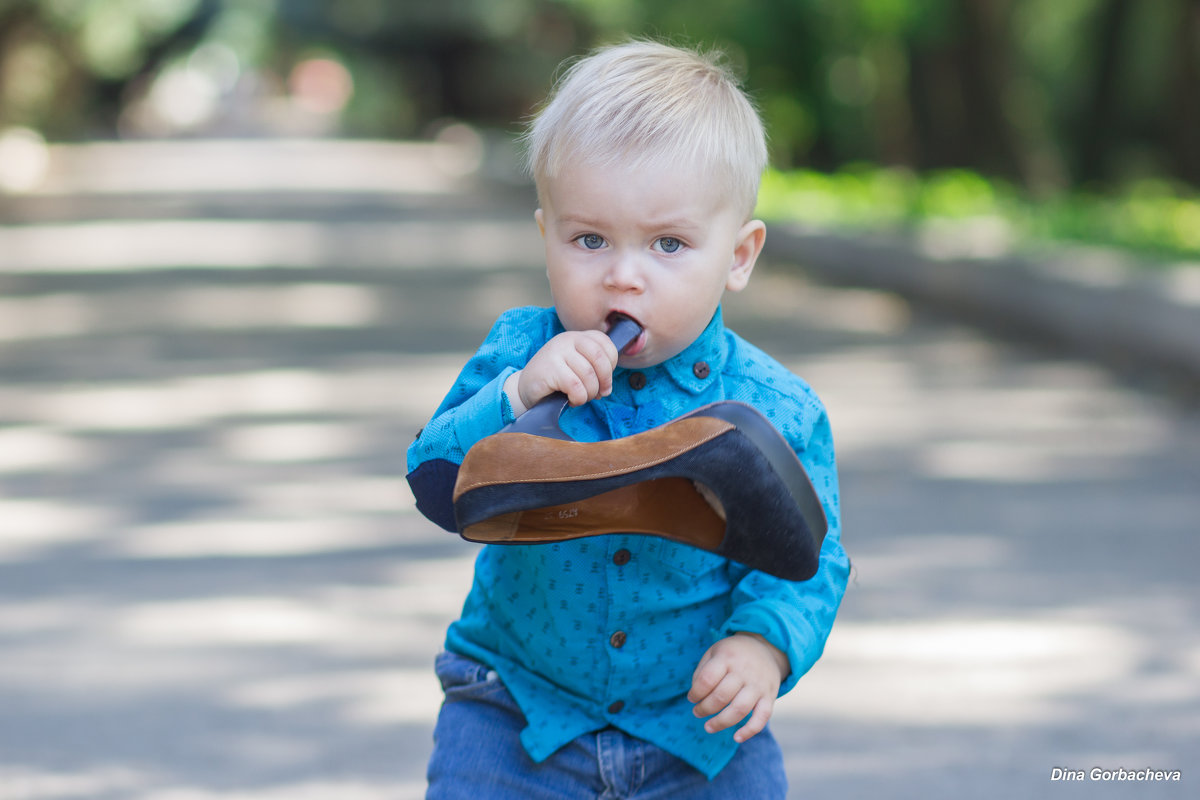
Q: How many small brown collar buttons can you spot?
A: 2